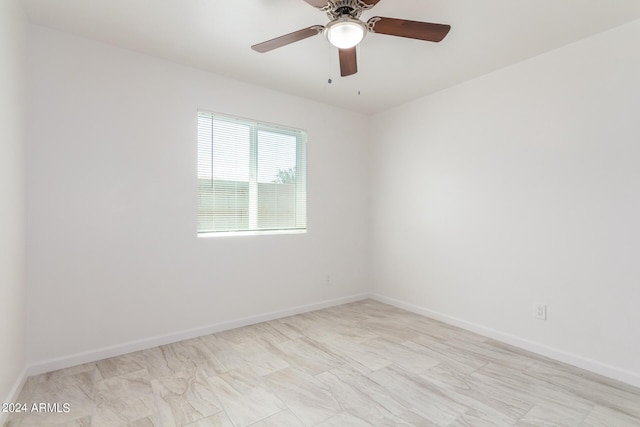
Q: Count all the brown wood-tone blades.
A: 5